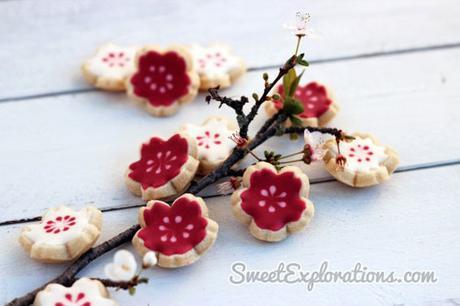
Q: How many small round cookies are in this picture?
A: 11